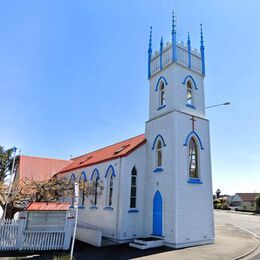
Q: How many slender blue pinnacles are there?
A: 5